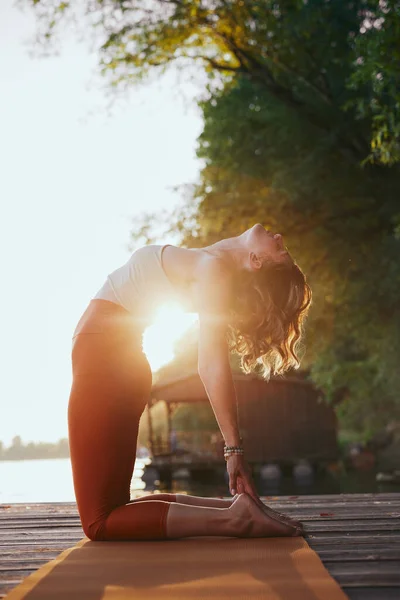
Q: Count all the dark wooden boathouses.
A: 1